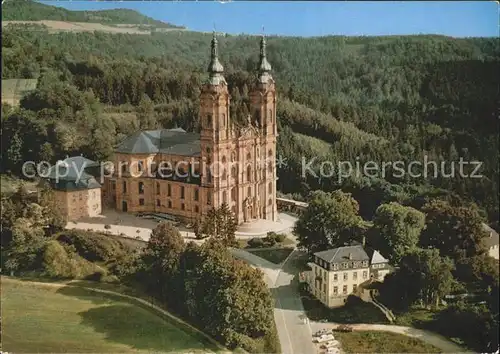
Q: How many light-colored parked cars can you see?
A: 4